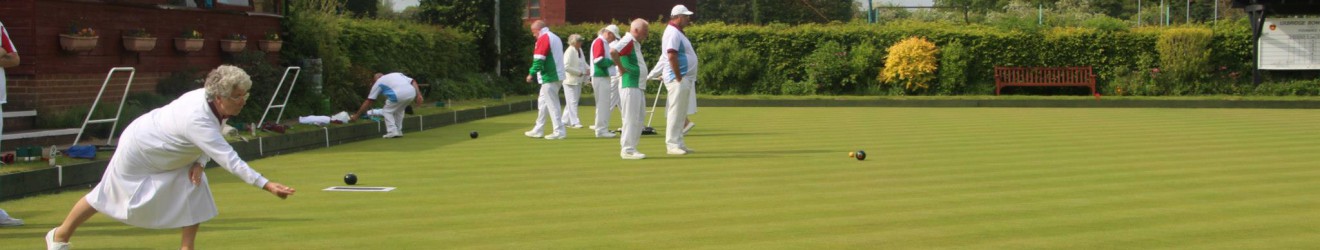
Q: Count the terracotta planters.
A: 5